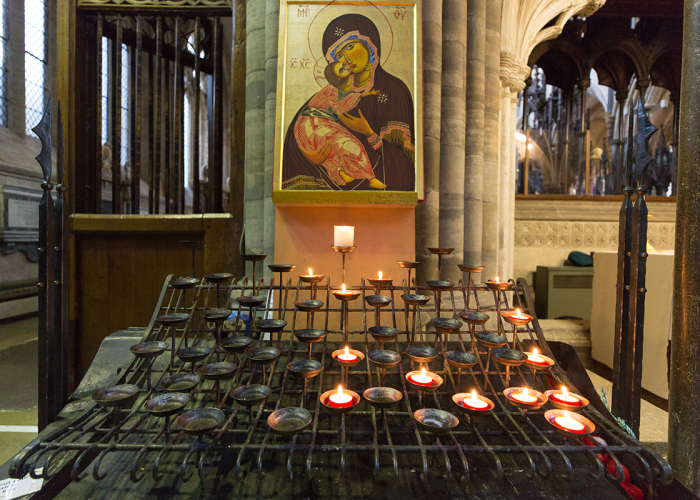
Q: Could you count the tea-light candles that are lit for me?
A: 13